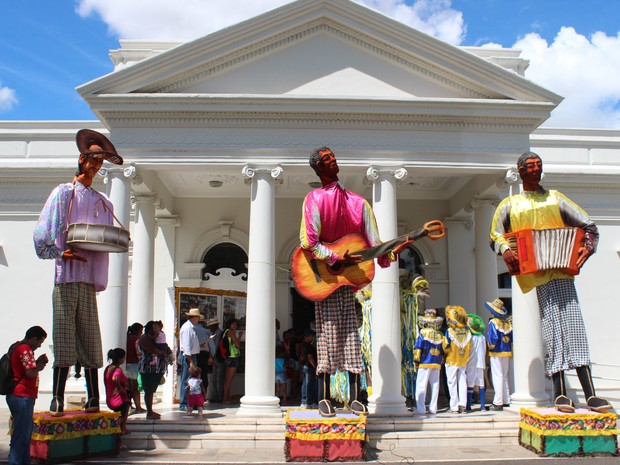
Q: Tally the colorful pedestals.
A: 3